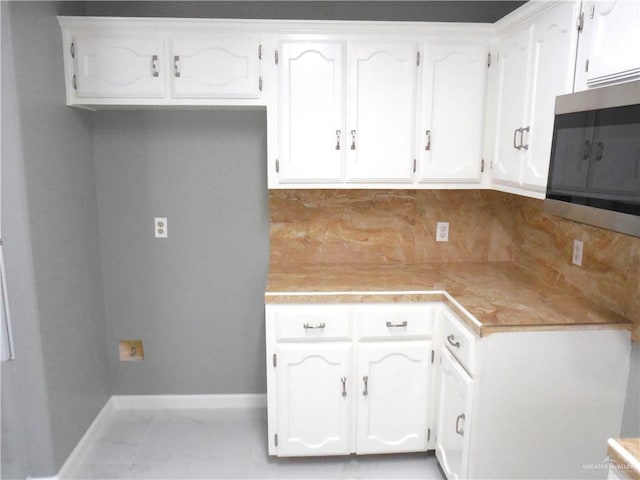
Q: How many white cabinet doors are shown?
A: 11